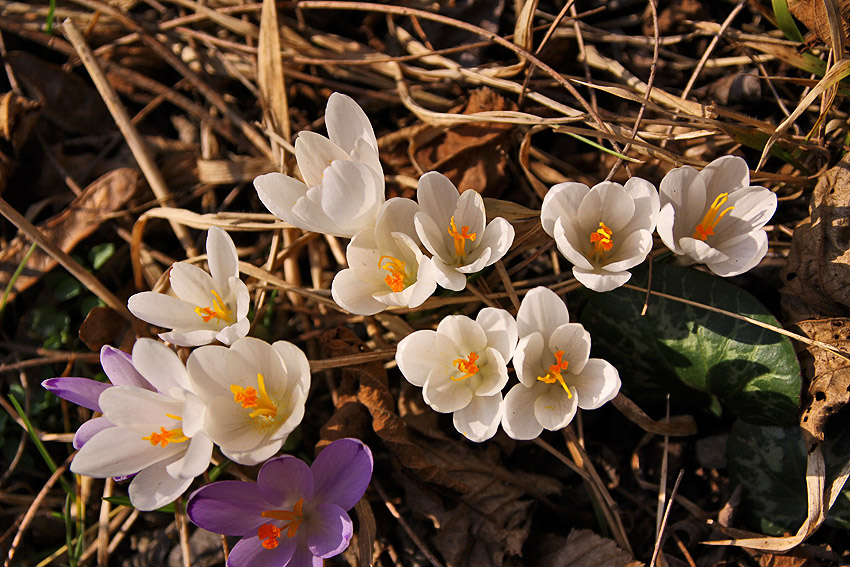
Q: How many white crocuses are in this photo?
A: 10